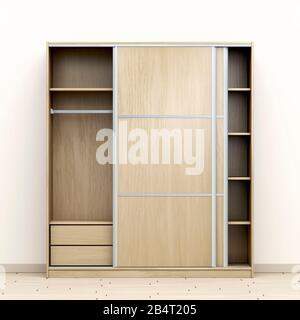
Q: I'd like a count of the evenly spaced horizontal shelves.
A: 4